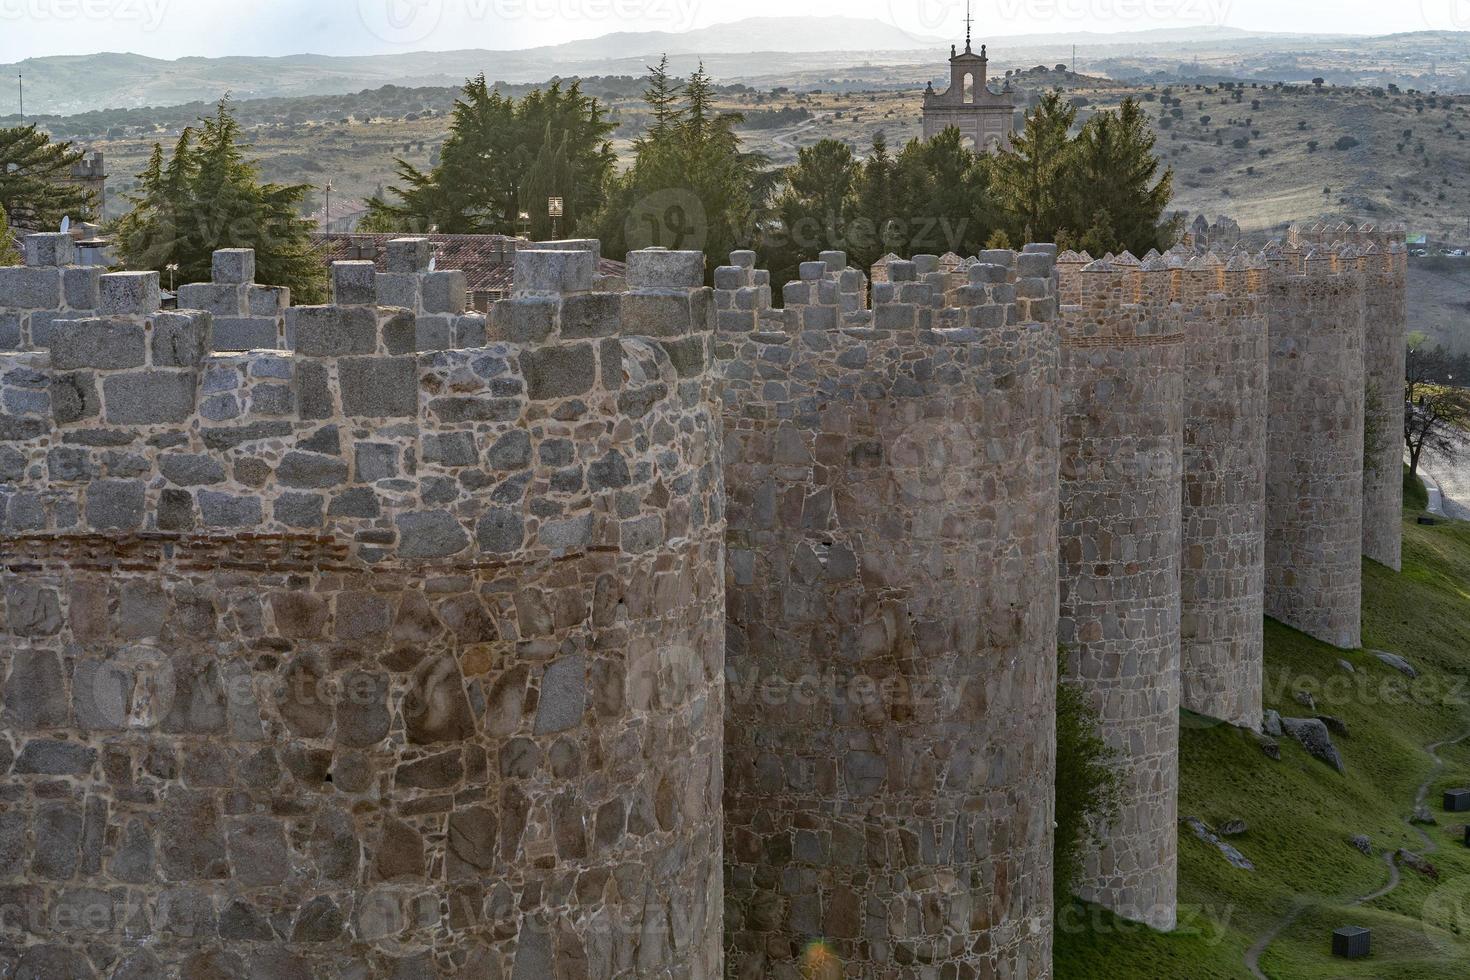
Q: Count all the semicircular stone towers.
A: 6